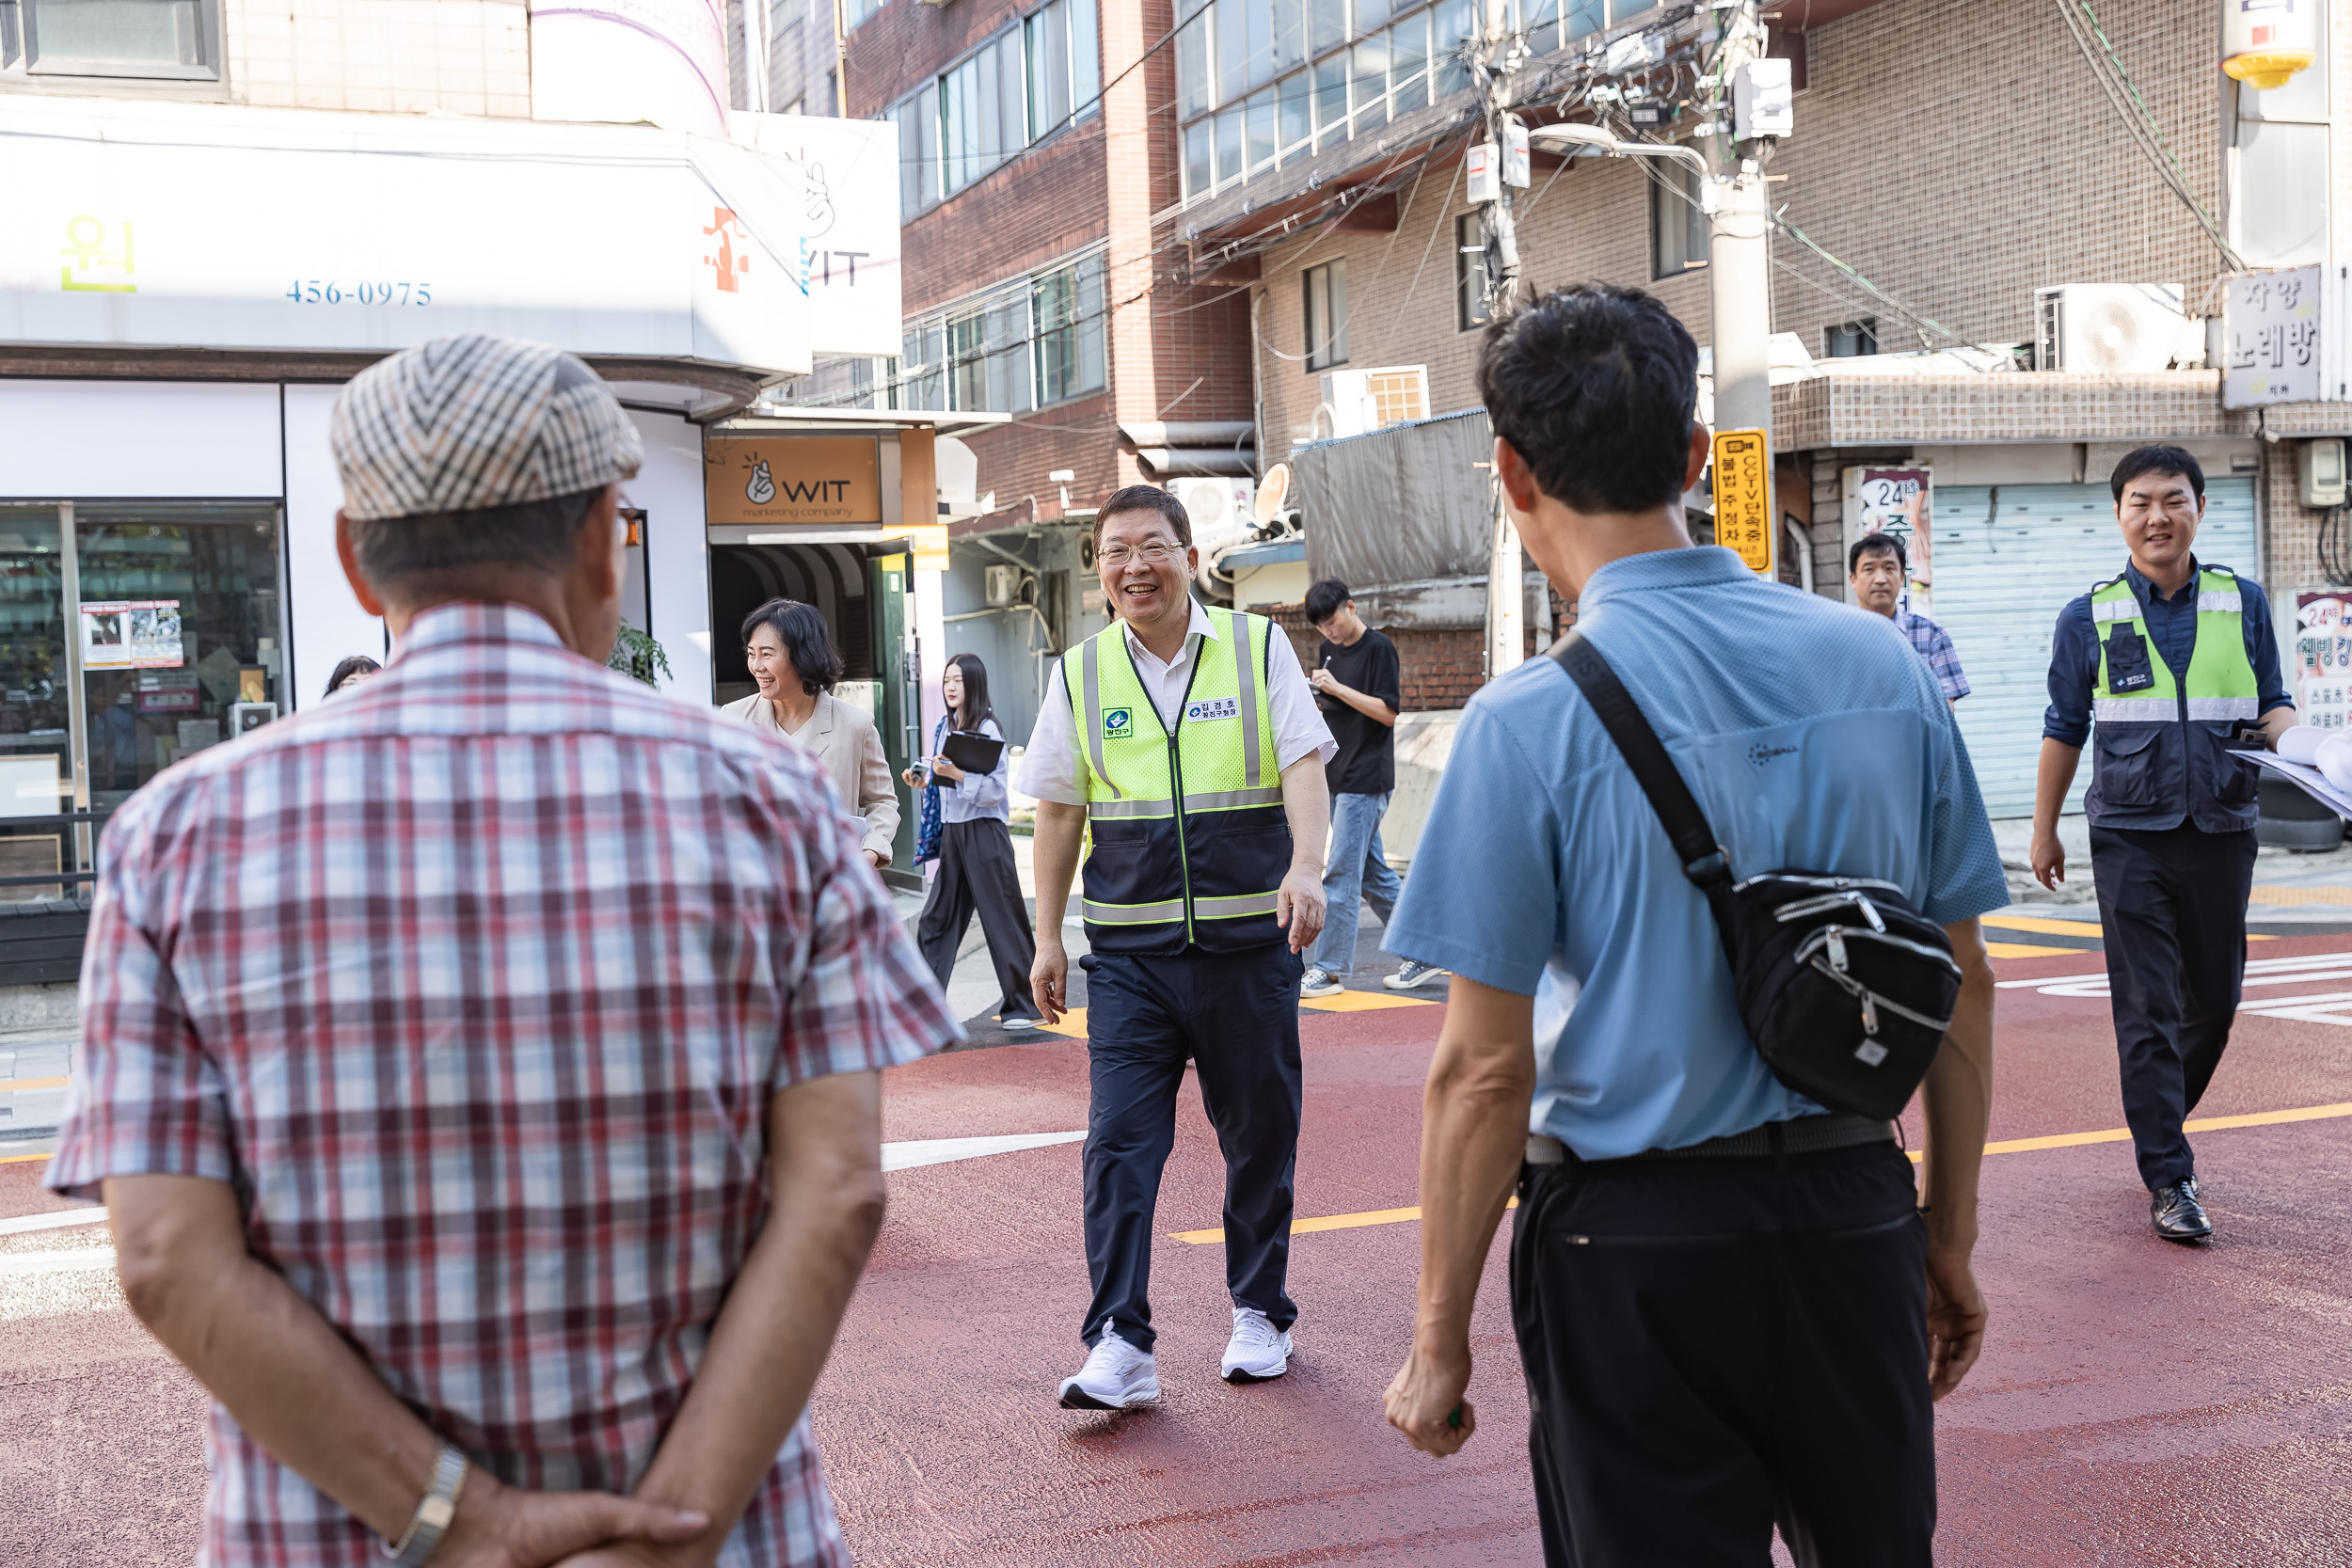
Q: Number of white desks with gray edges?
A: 0